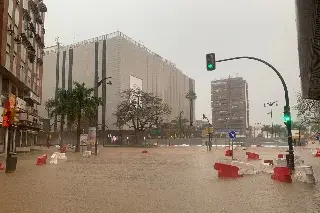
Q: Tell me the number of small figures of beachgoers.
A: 0